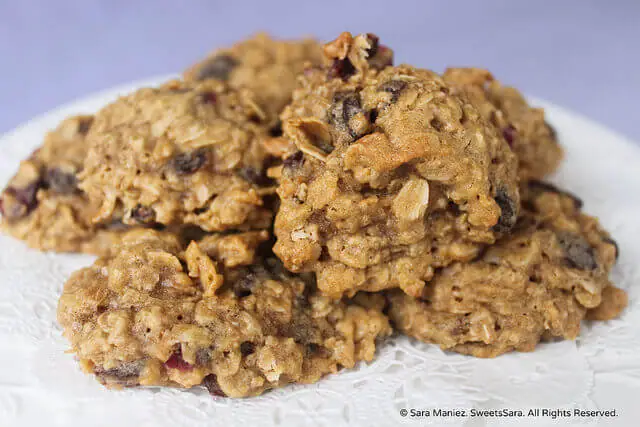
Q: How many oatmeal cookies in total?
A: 7